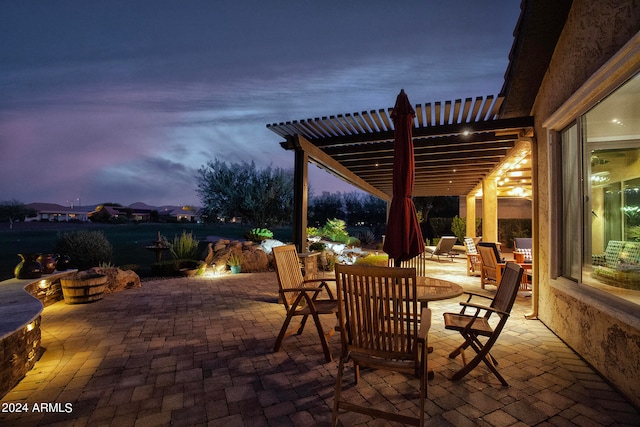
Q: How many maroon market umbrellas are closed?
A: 1